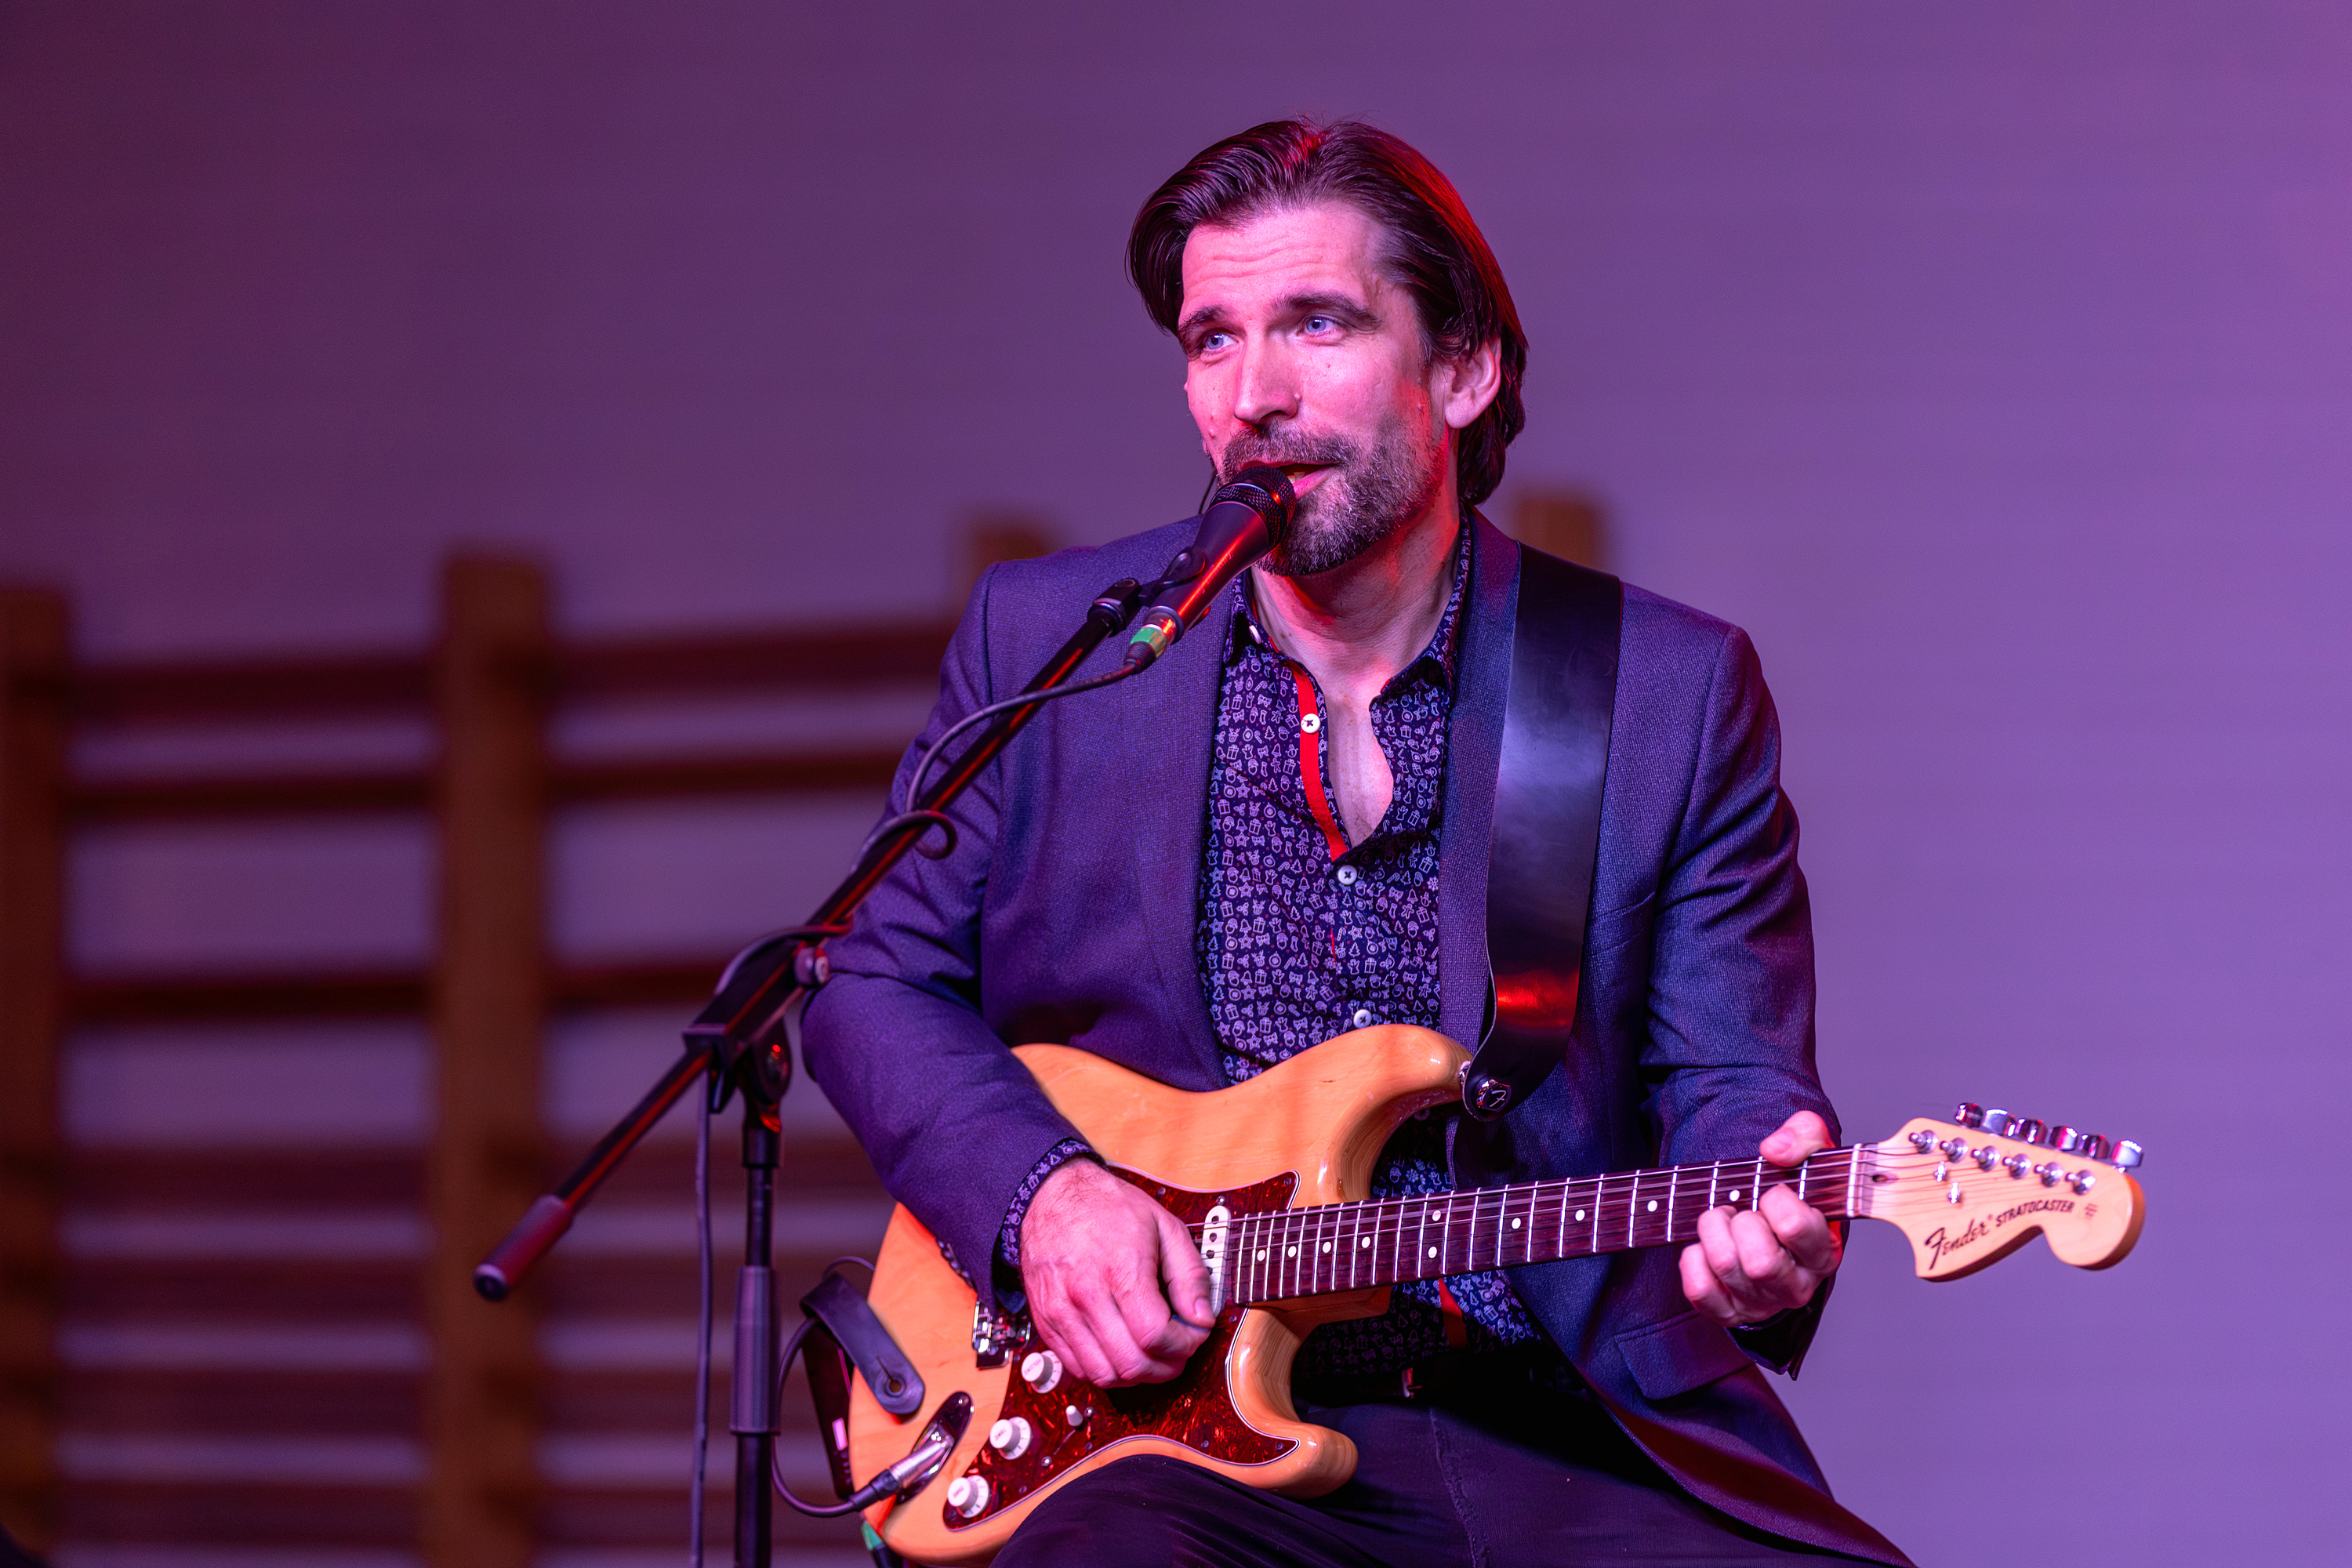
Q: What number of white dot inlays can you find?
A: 10